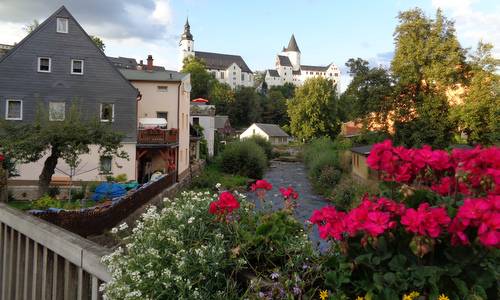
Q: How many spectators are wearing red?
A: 0